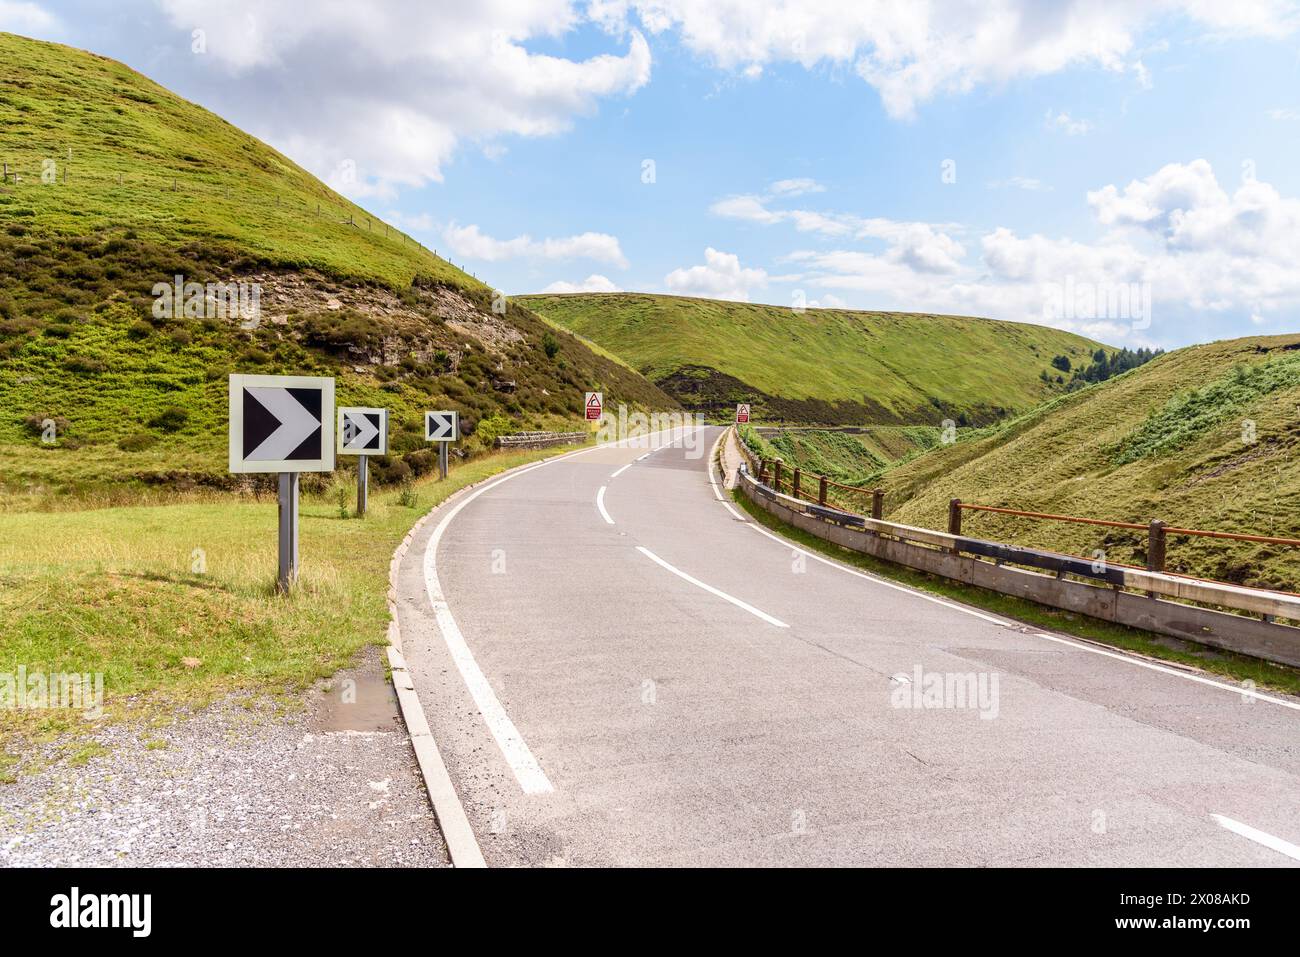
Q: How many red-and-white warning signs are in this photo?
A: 2